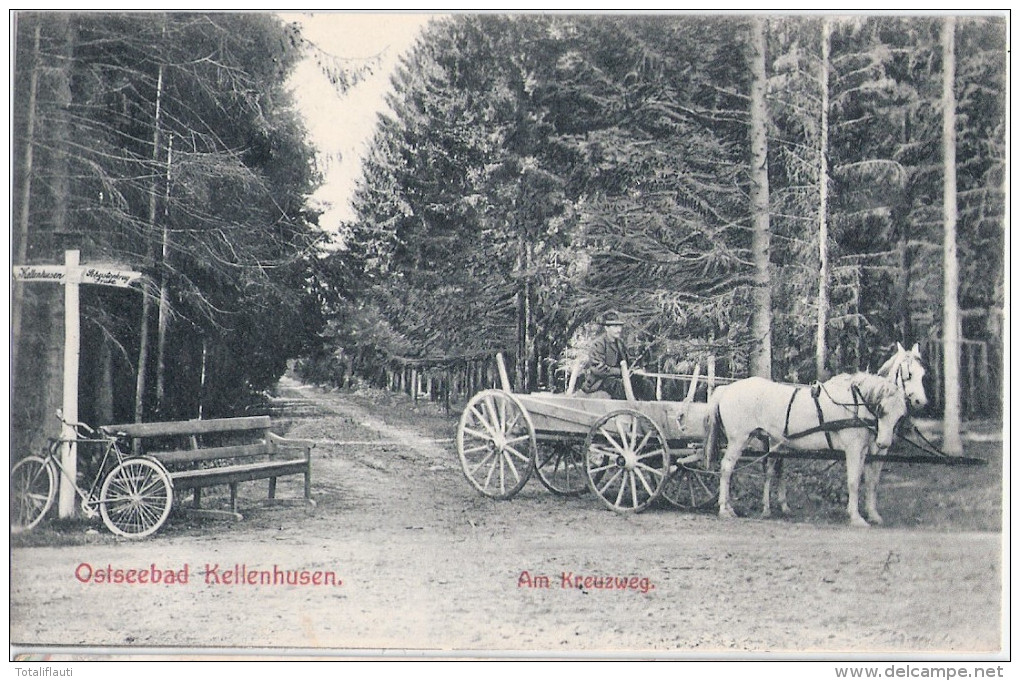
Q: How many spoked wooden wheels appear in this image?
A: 4